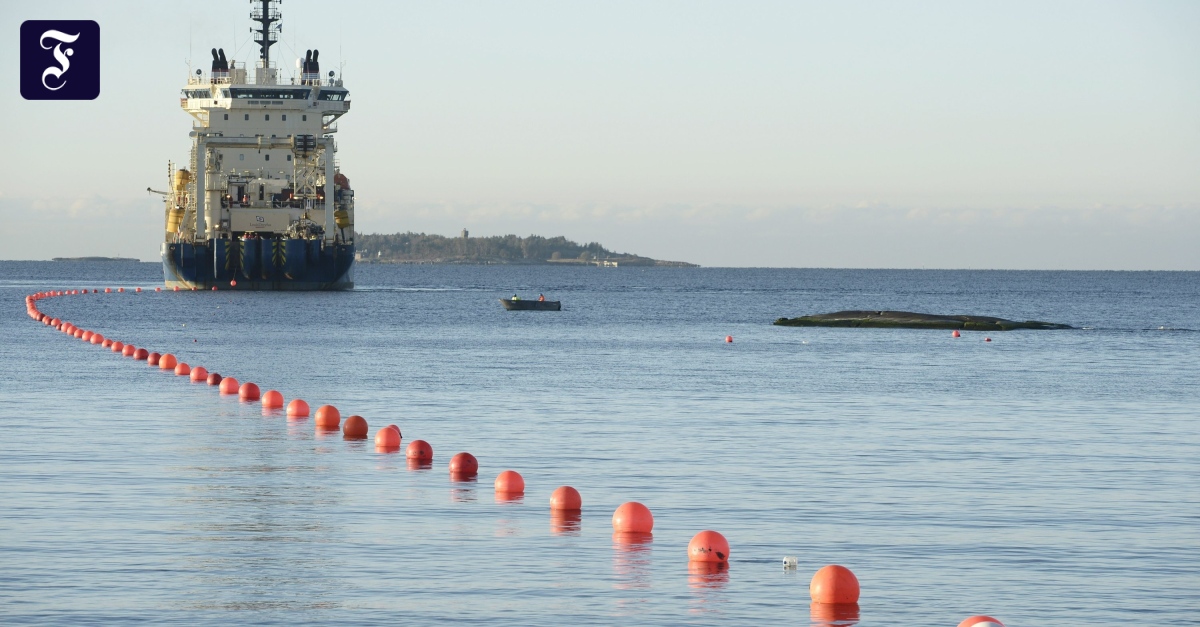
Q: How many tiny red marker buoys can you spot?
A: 3